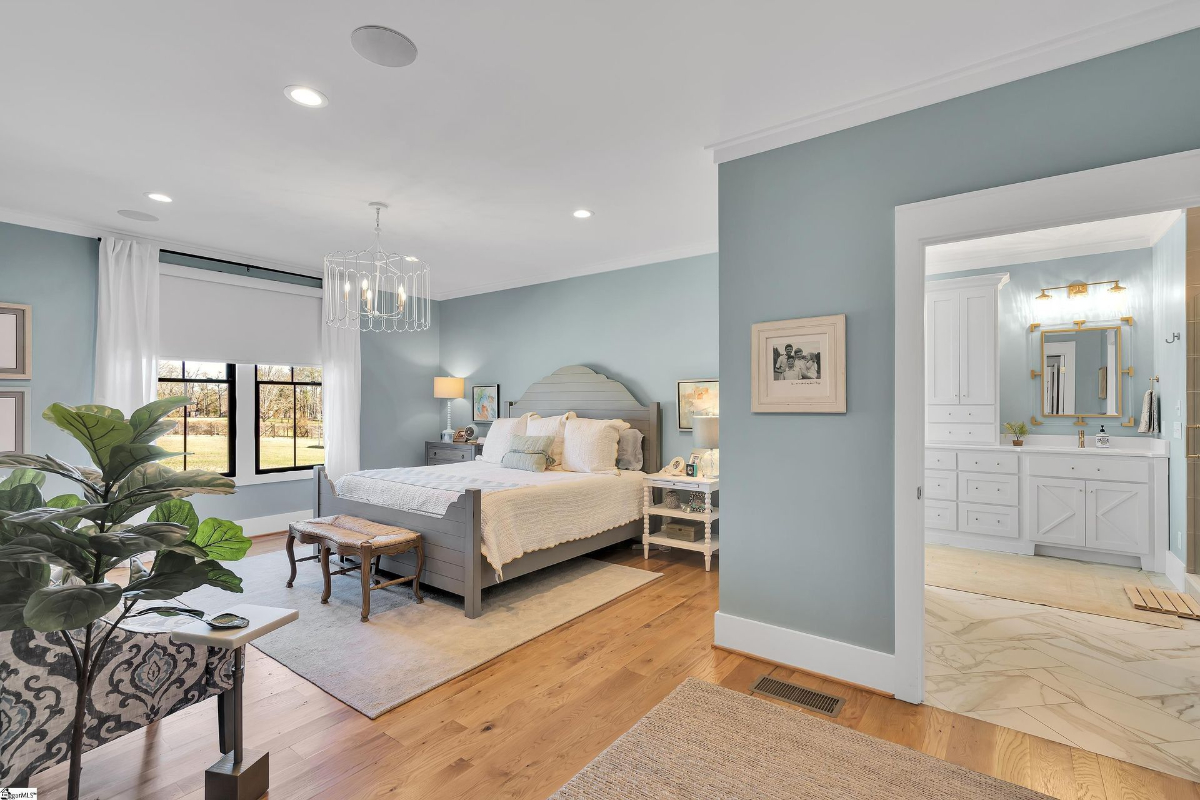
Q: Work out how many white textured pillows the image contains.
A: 3